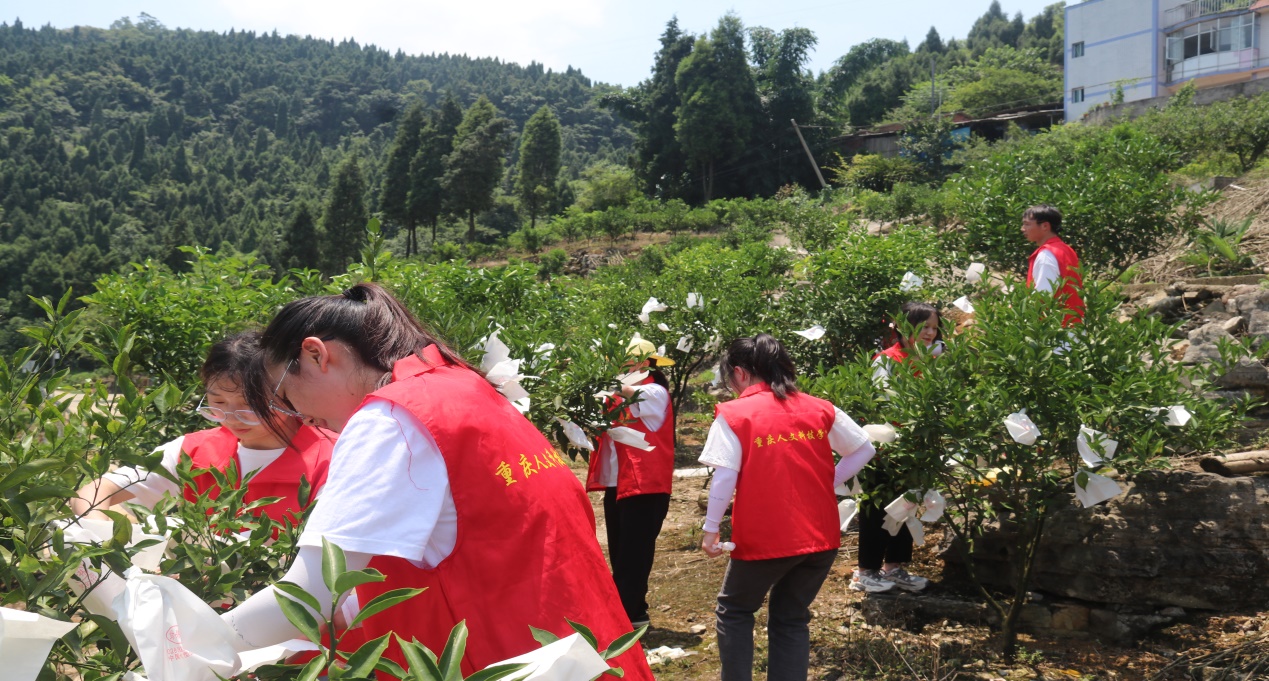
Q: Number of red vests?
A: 6